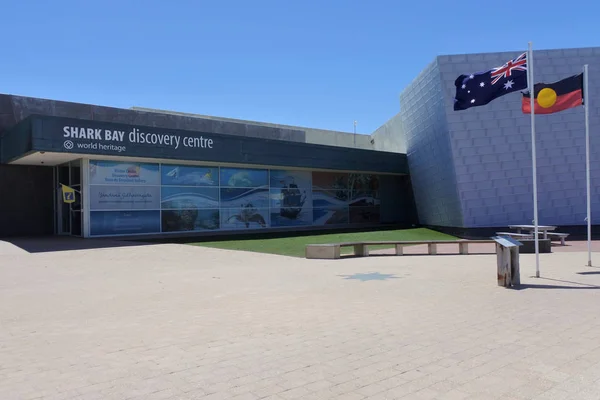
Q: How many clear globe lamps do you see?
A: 0